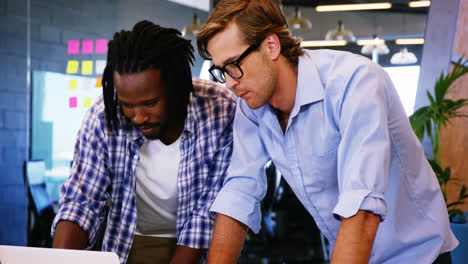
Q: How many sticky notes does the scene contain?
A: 11